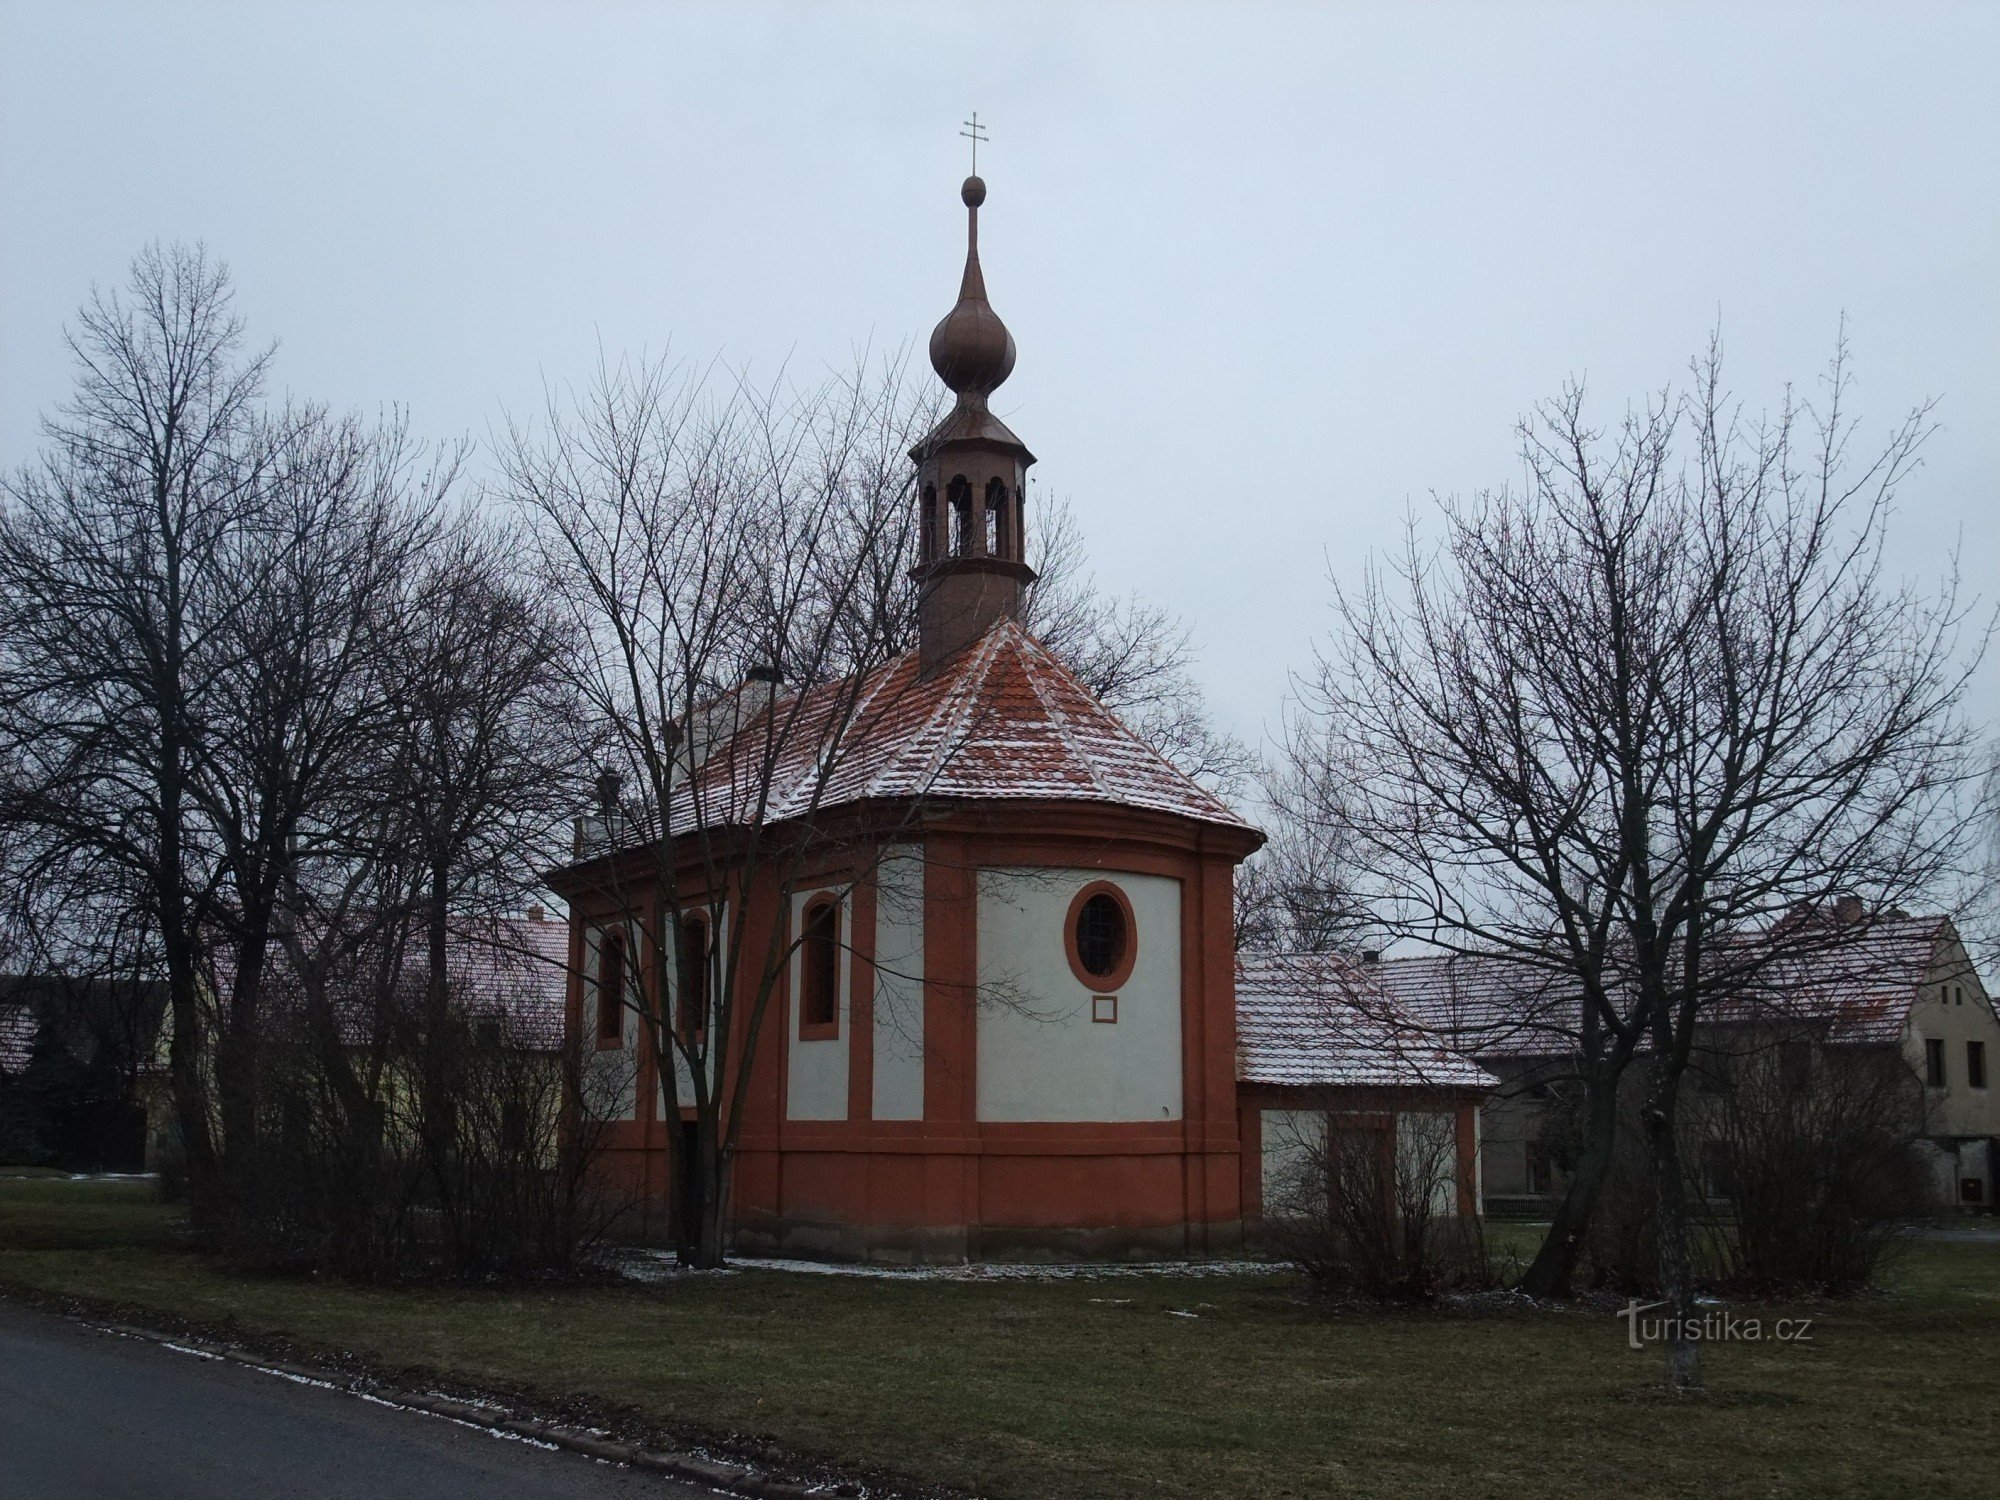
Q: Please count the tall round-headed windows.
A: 3